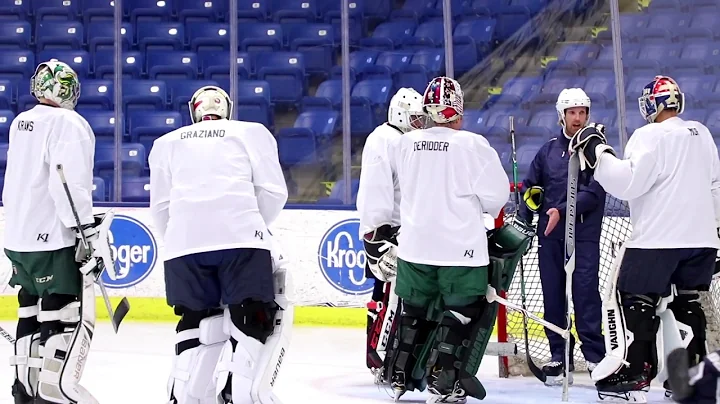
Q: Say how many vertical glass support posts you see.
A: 5